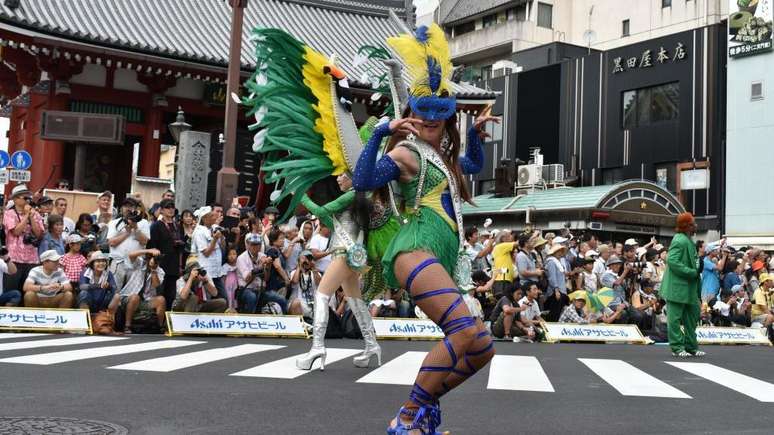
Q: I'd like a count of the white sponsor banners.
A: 5